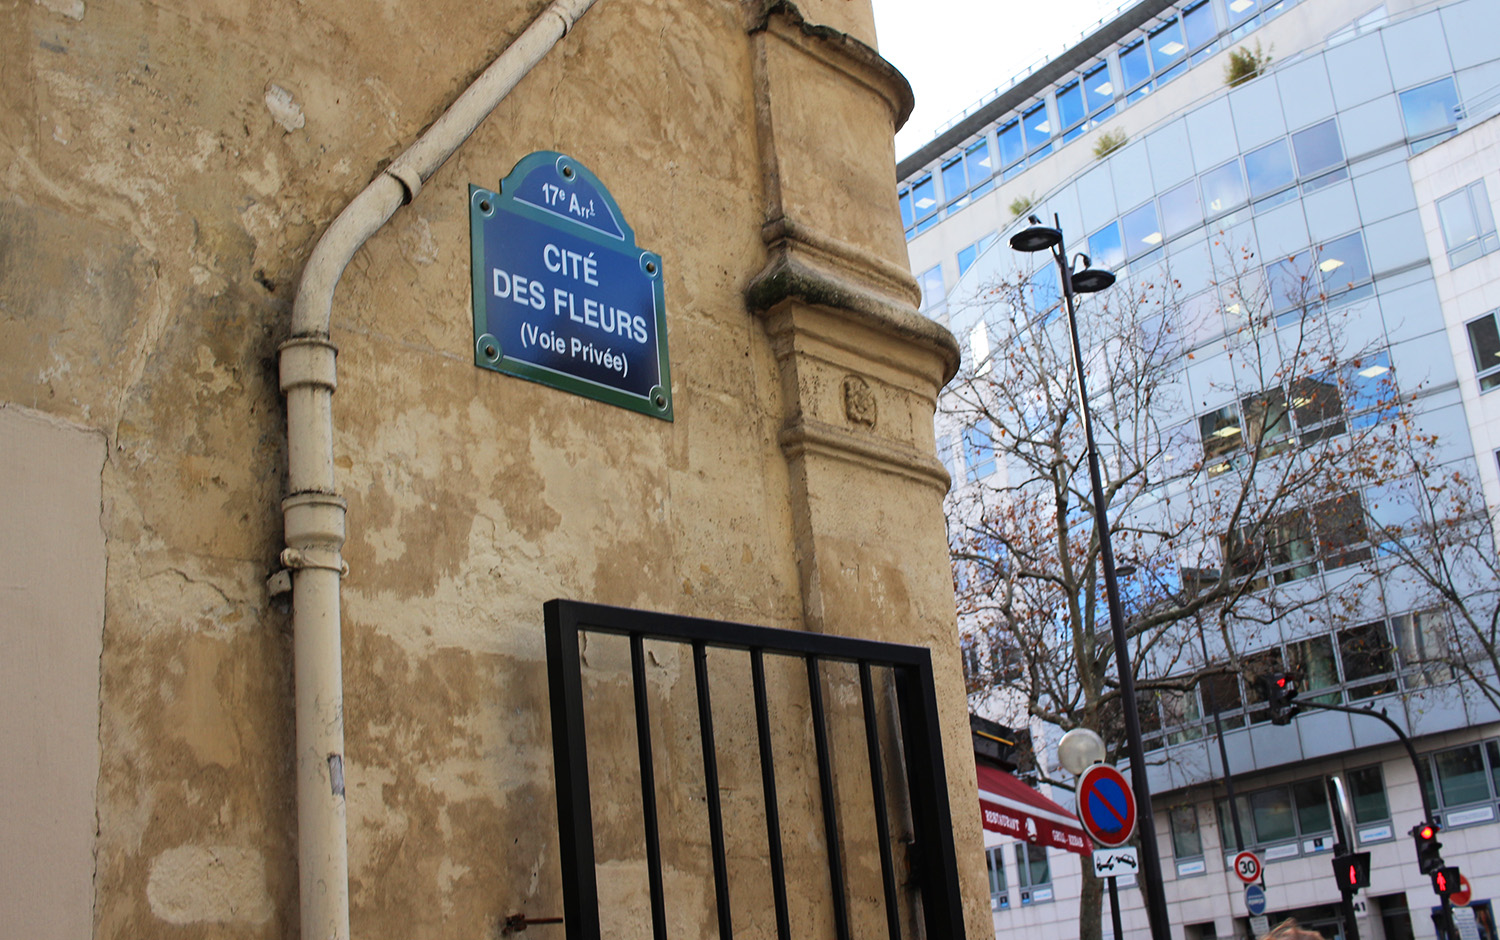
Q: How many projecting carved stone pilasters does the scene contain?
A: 1